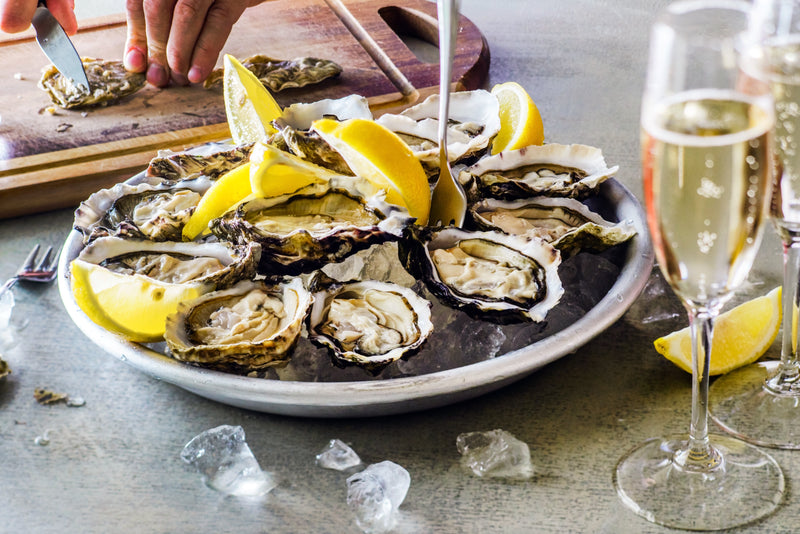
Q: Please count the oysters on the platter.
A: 12